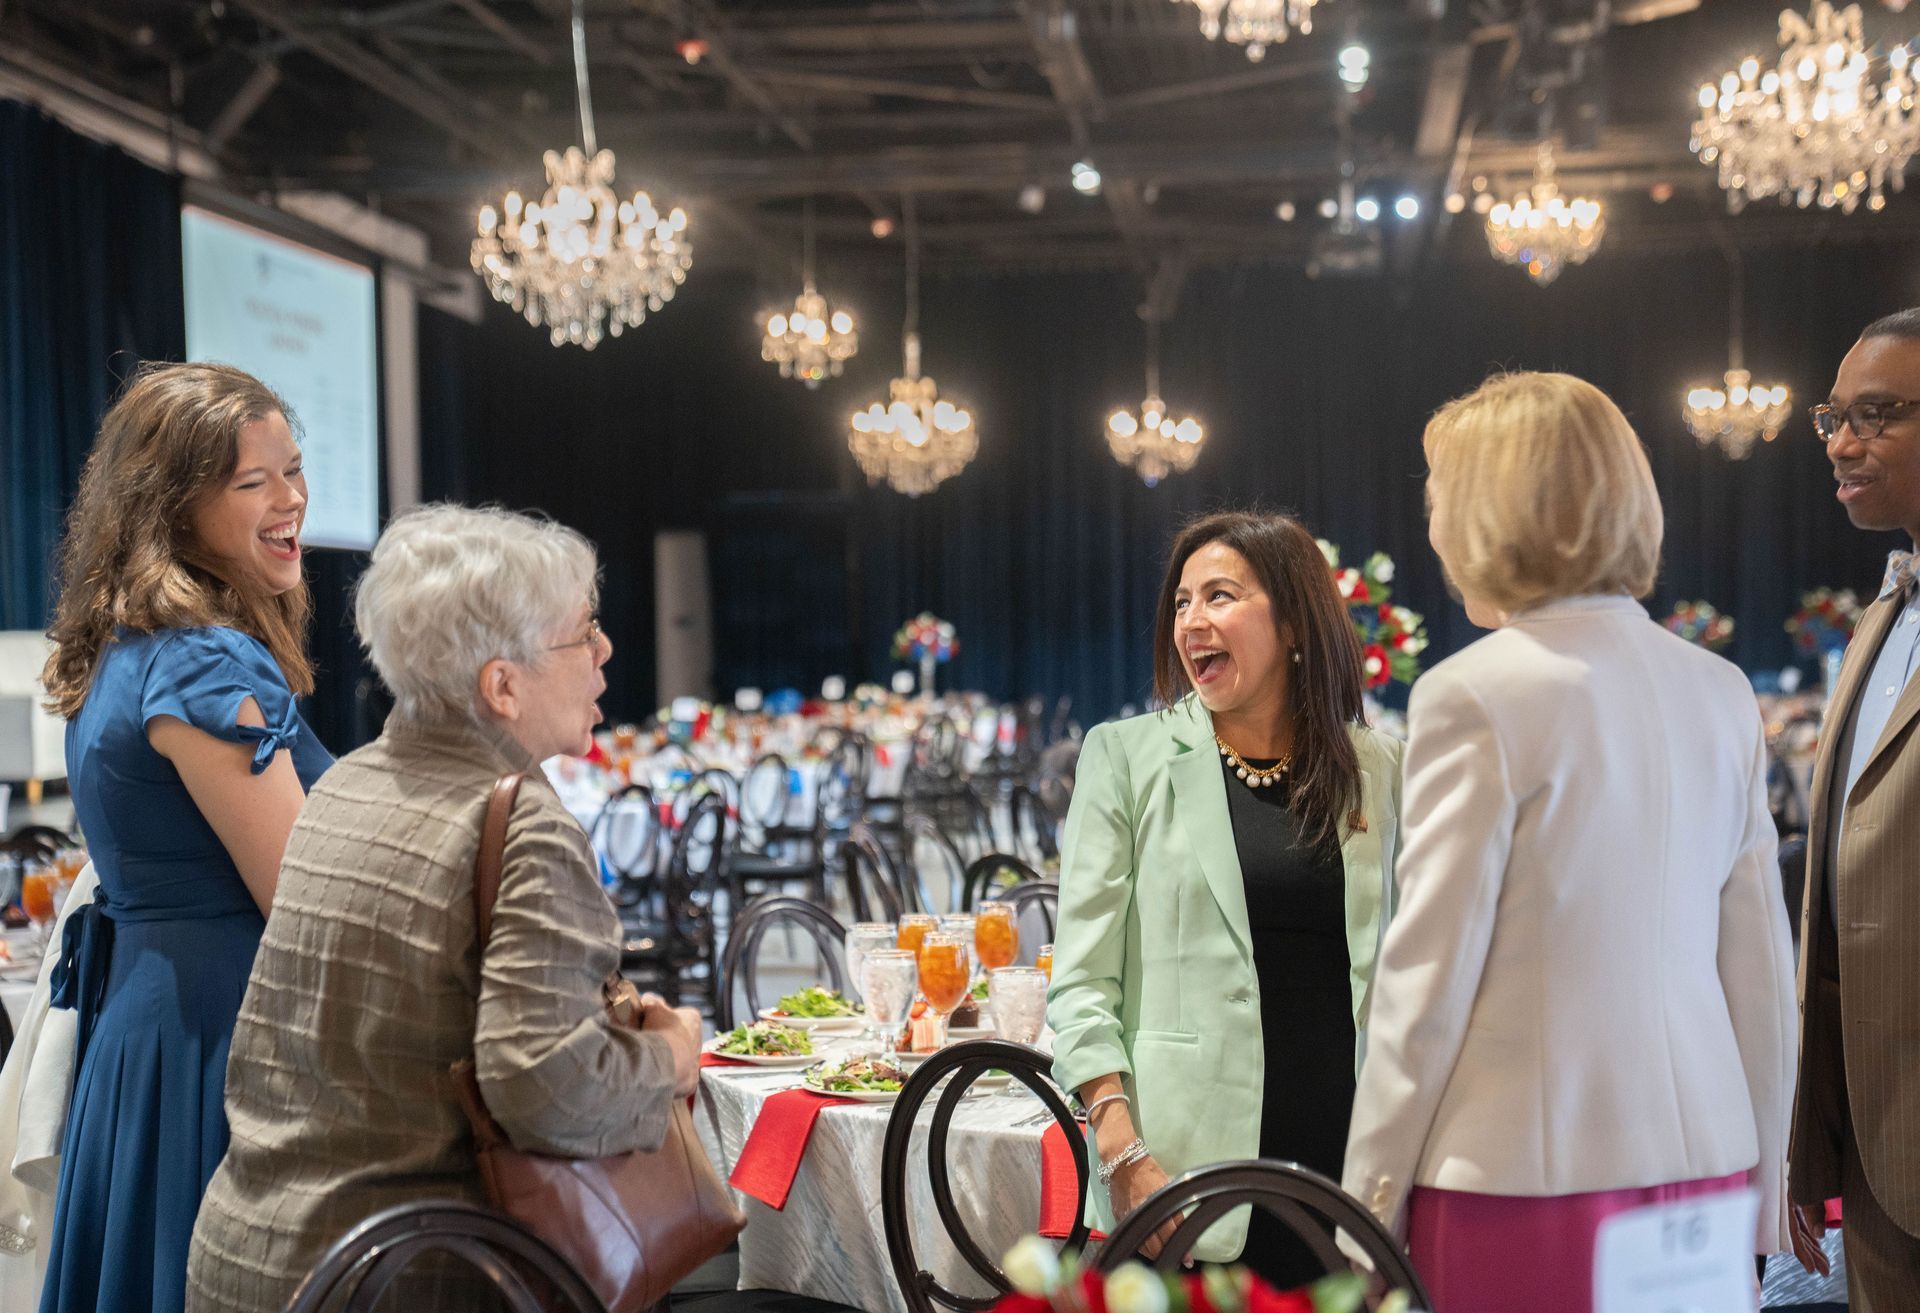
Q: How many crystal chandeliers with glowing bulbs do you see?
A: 8